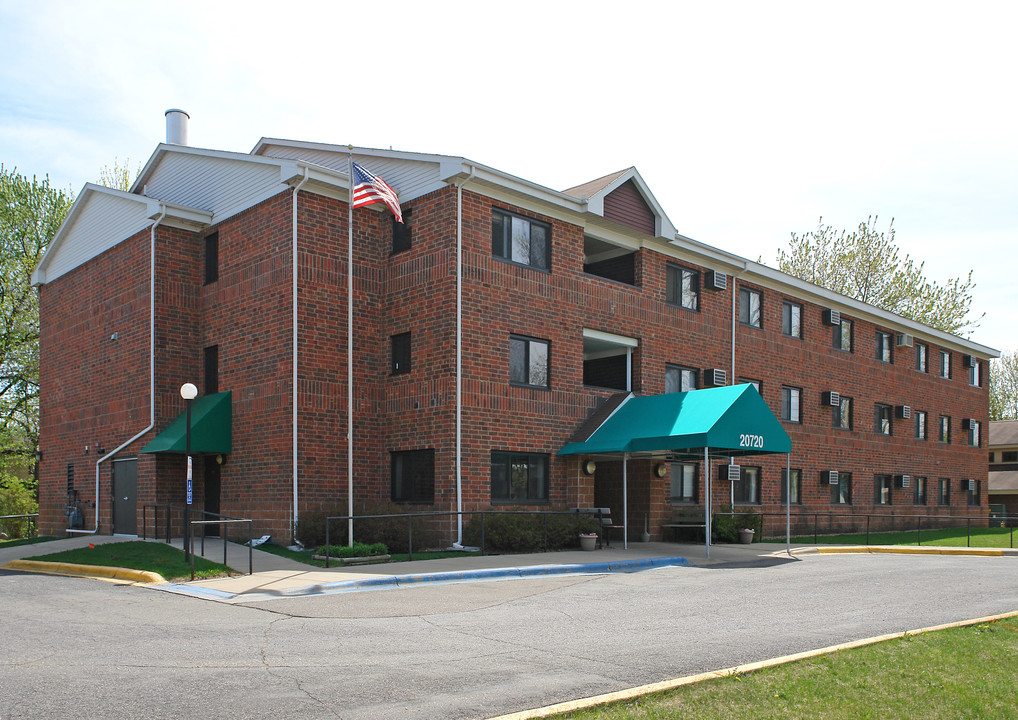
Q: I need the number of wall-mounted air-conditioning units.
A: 12